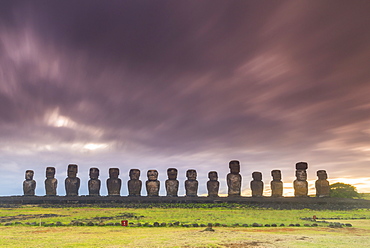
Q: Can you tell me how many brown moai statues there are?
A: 15